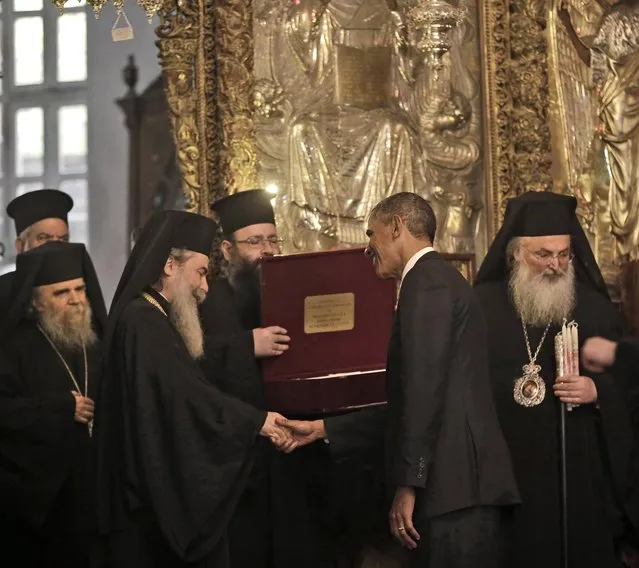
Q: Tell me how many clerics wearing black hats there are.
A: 5